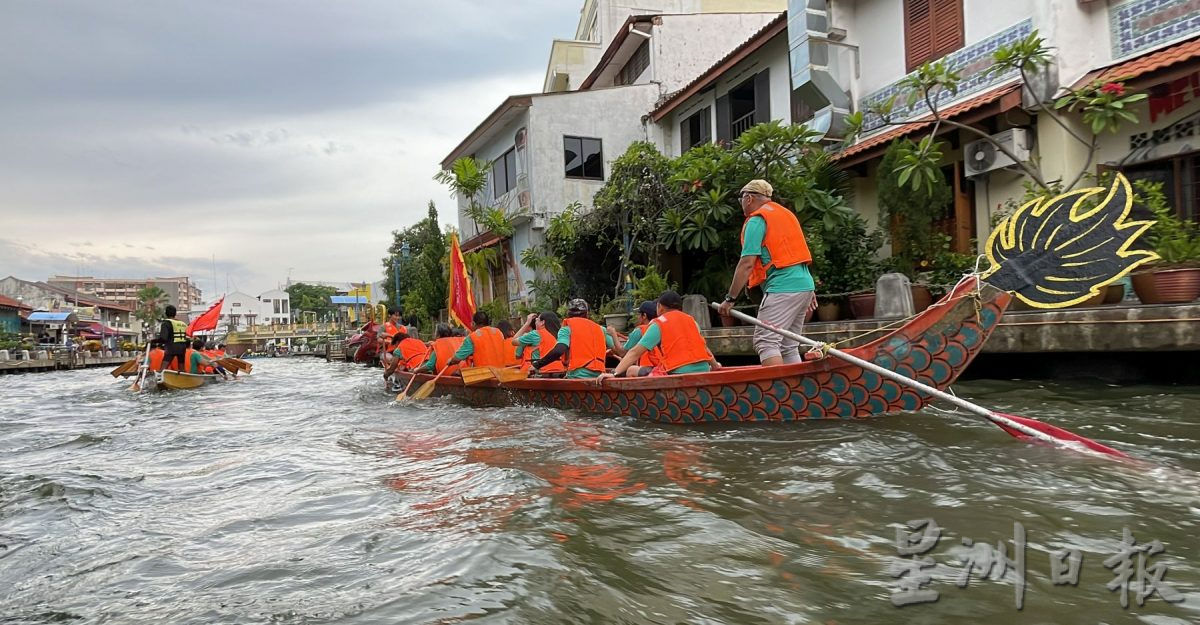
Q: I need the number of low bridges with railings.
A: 1